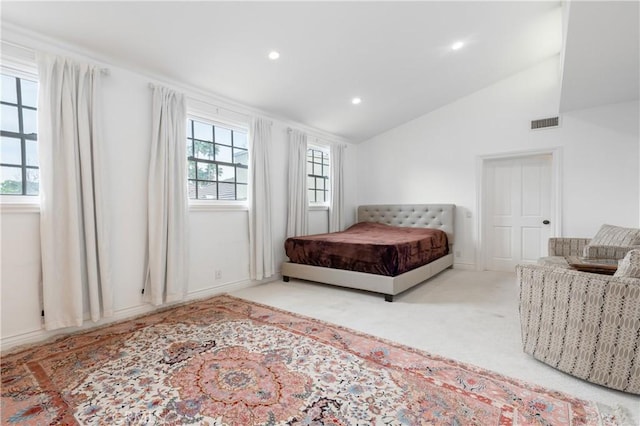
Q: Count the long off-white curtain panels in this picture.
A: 5